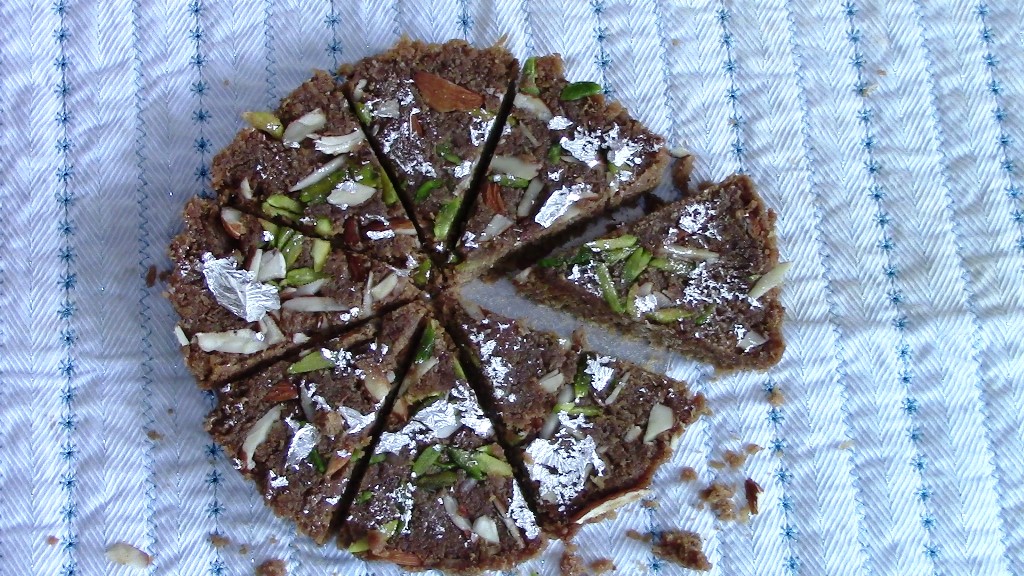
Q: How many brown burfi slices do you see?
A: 8